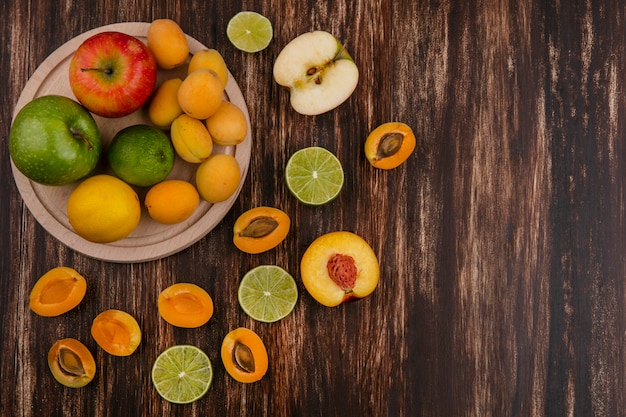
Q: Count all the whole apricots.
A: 8